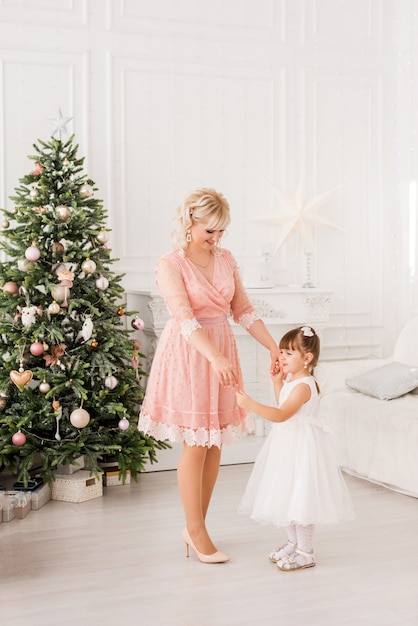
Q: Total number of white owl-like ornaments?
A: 2